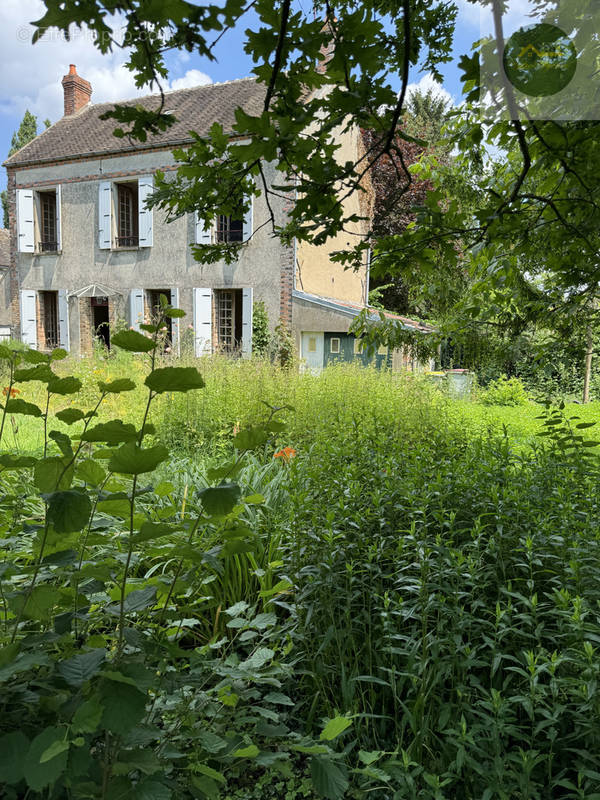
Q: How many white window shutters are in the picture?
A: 12